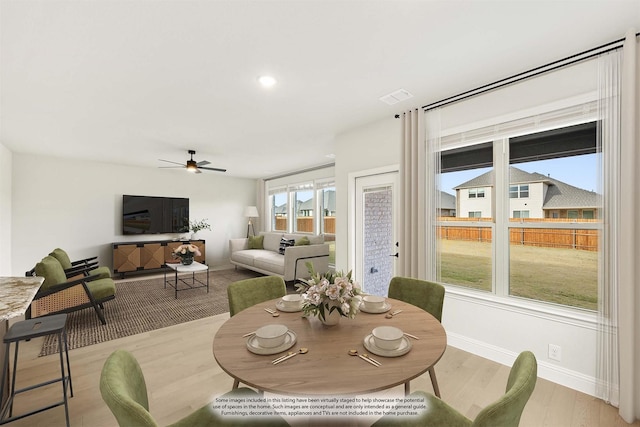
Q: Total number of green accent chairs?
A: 2